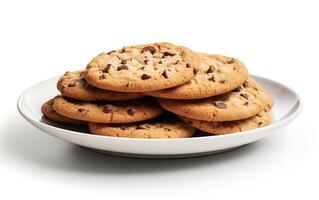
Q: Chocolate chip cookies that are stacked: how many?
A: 8